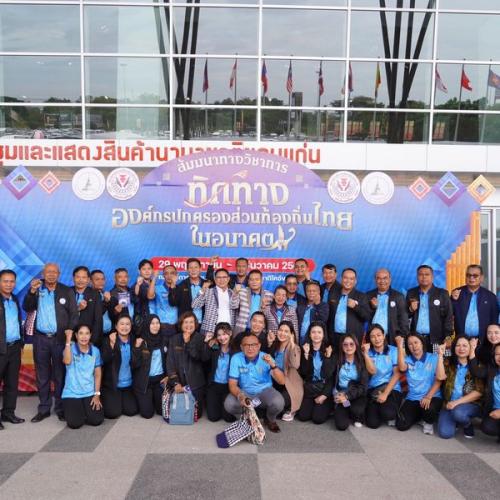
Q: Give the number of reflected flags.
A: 10